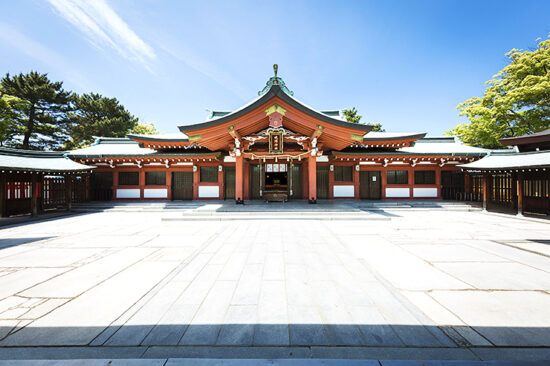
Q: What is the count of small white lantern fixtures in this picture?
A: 4